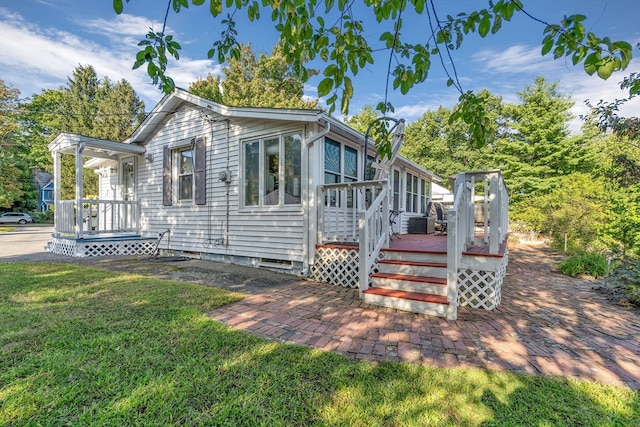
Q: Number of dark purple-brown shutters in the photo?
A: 2